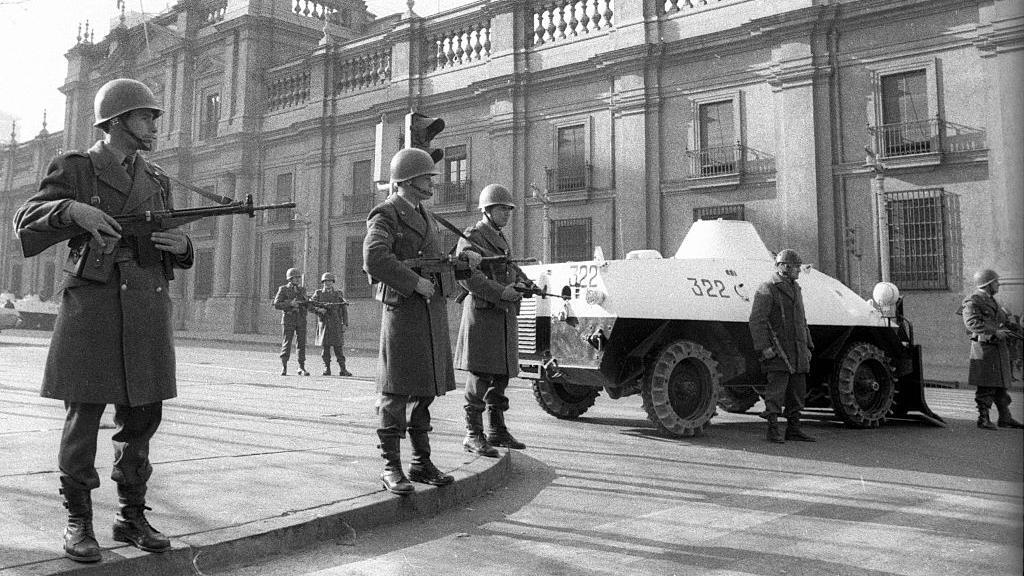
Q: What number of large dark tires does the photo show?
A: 4